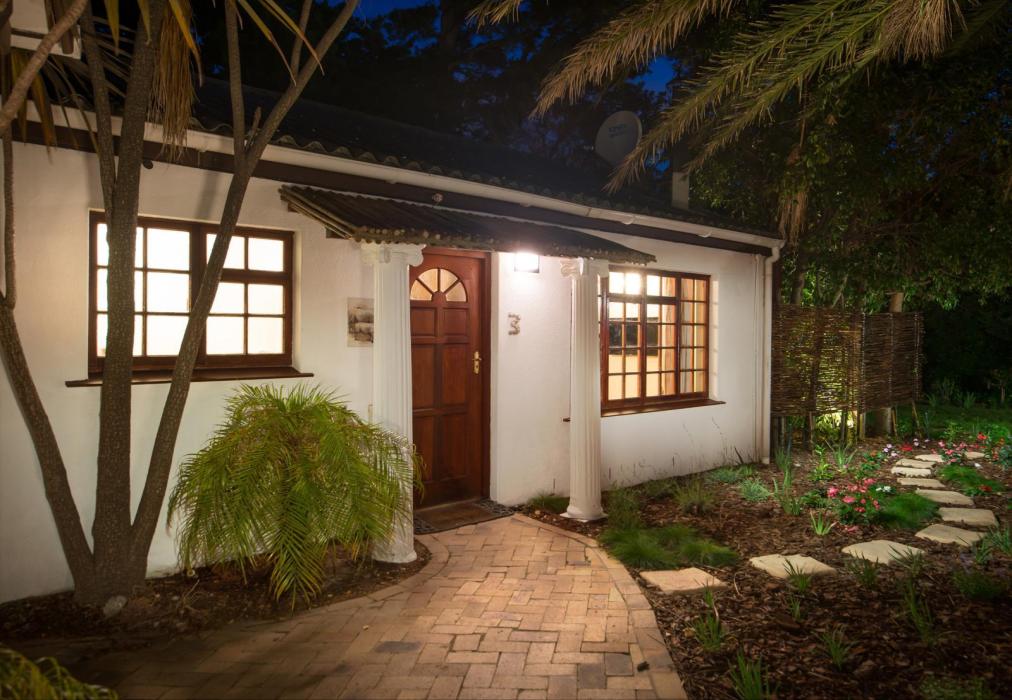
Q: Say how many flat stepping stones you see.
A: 11